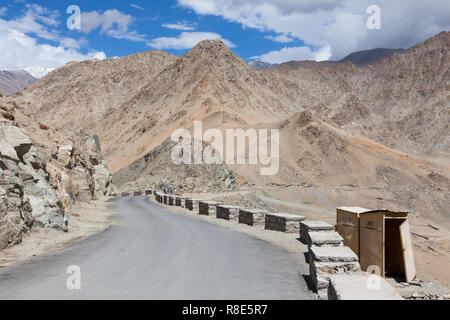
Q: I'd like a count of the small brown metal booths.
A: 2